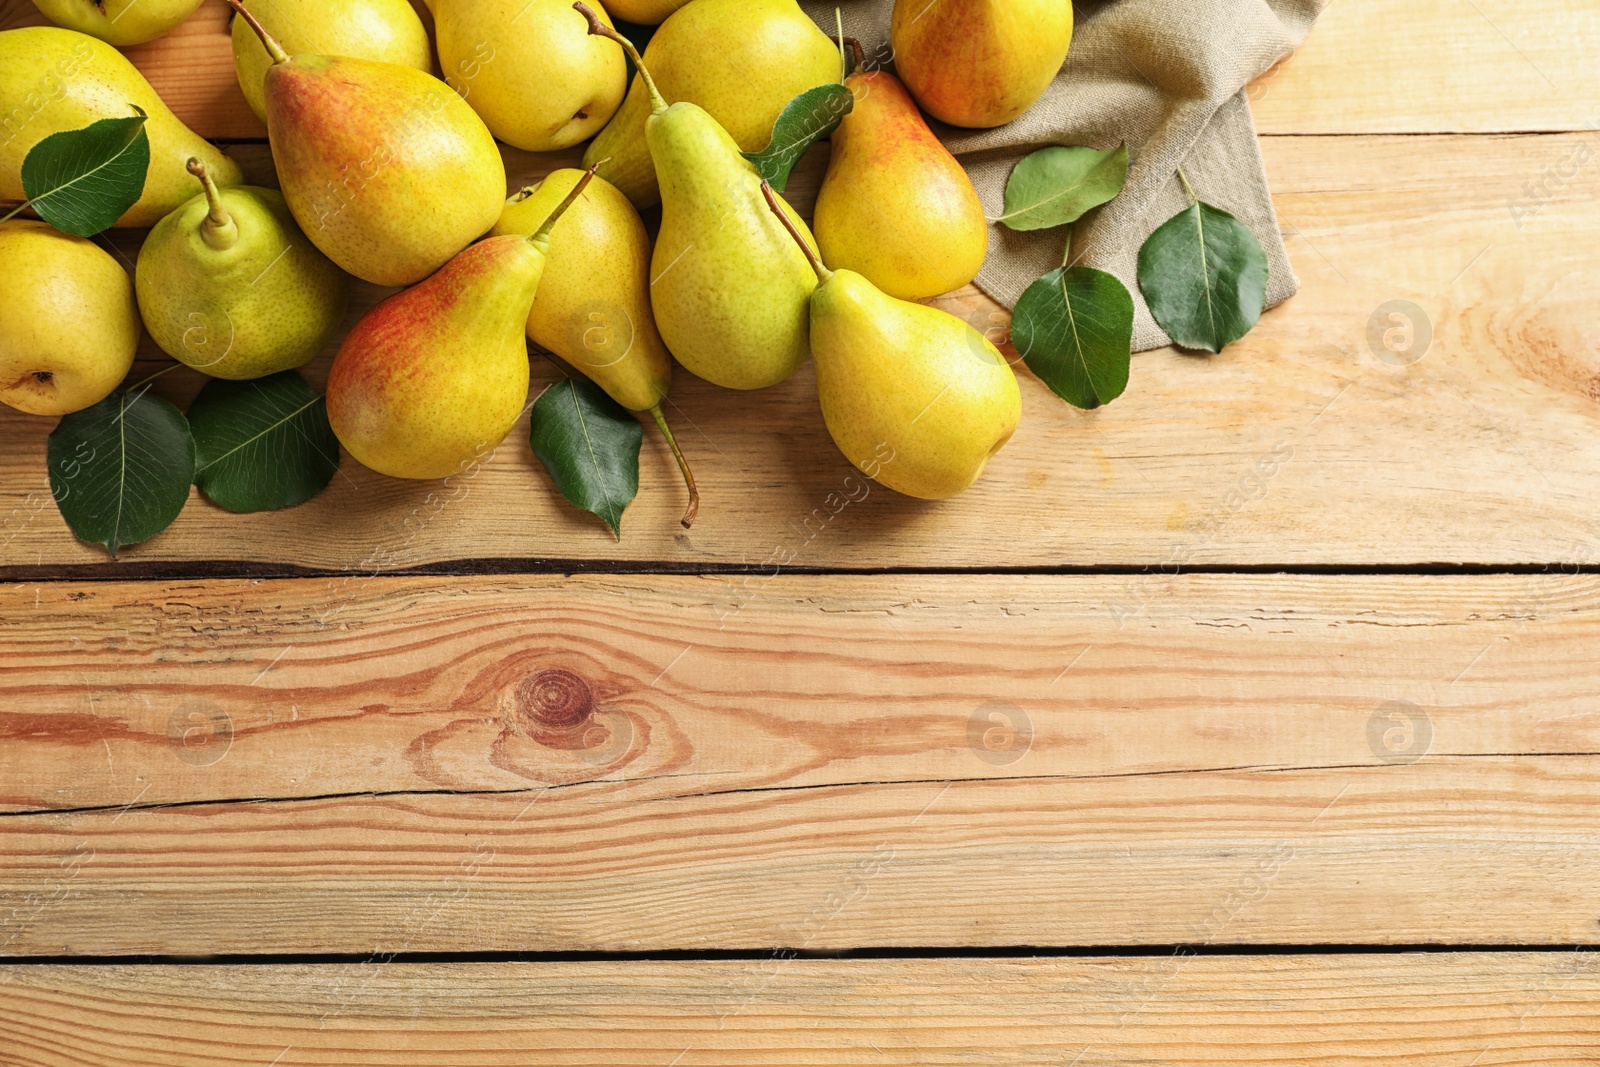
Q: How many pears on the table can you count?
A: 15